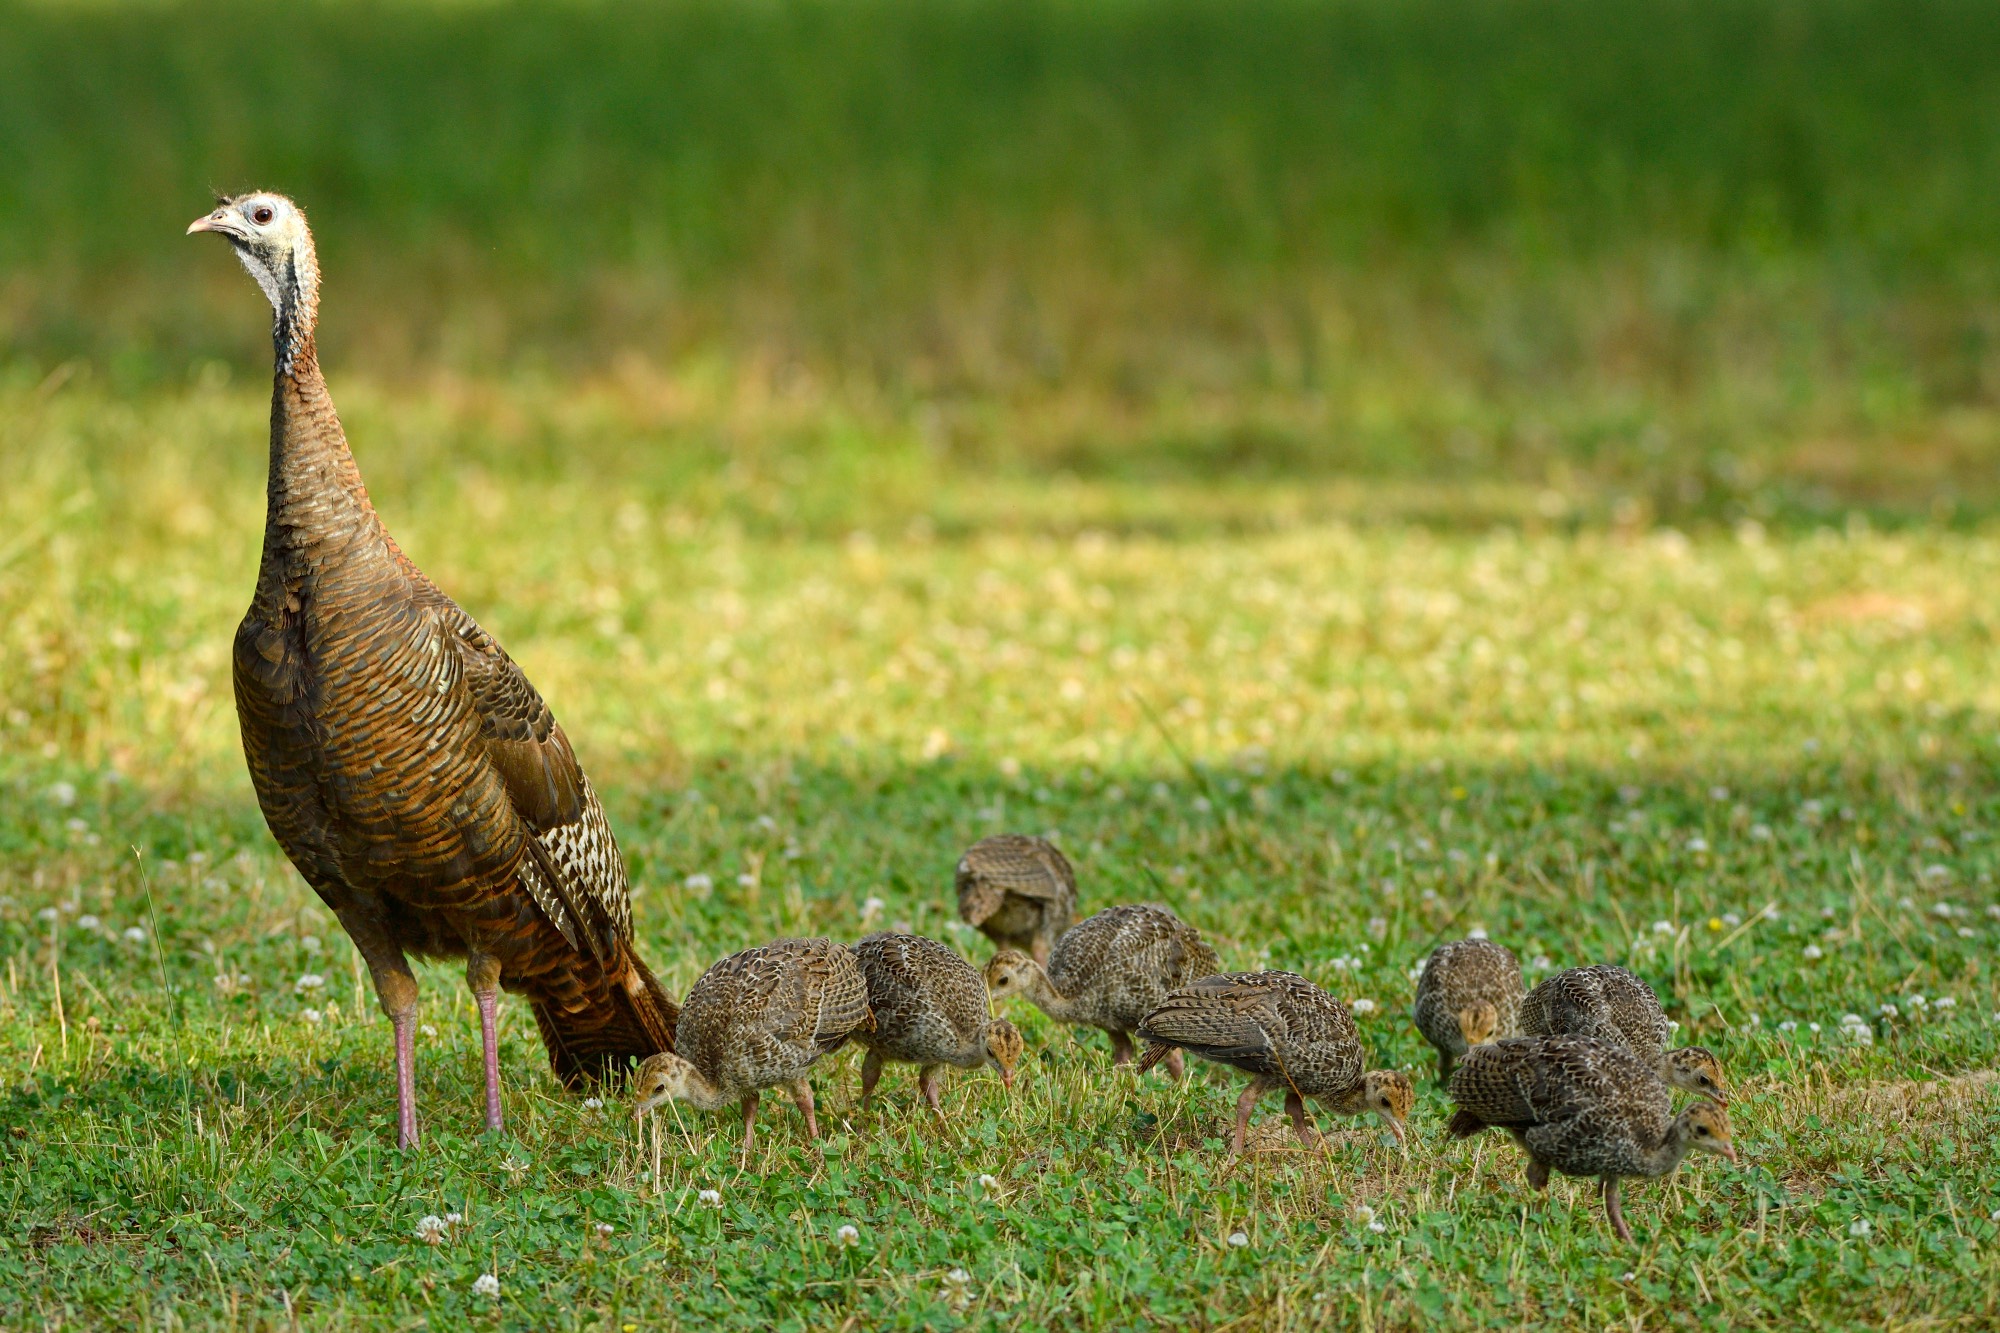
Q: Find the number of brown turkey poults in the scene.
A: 8